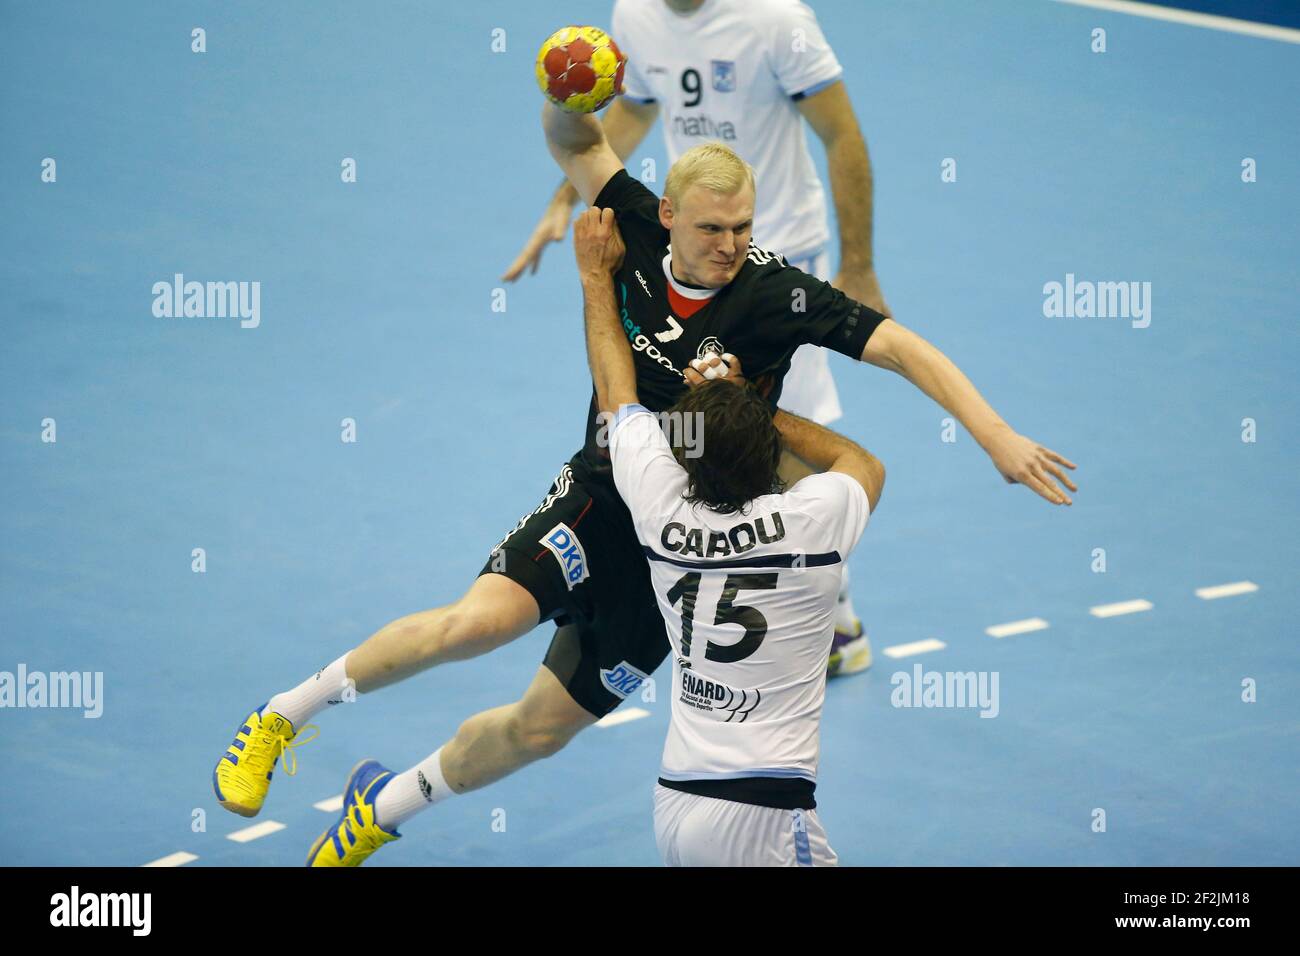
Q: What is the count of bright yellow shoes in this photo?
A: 2